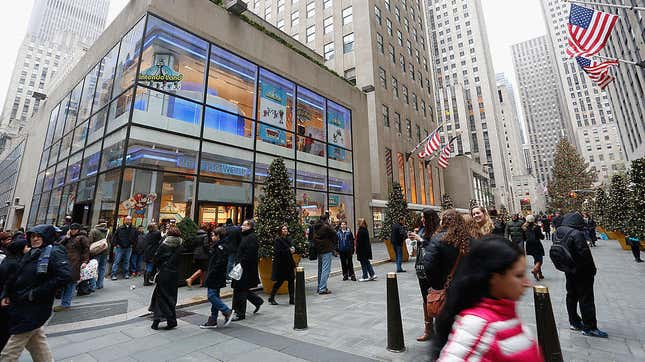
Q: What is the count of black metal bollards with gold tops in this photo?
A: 3